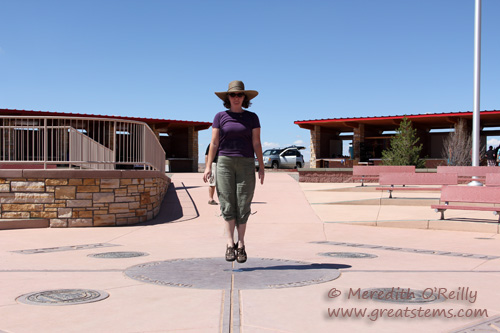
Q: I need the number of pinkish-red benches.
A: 5